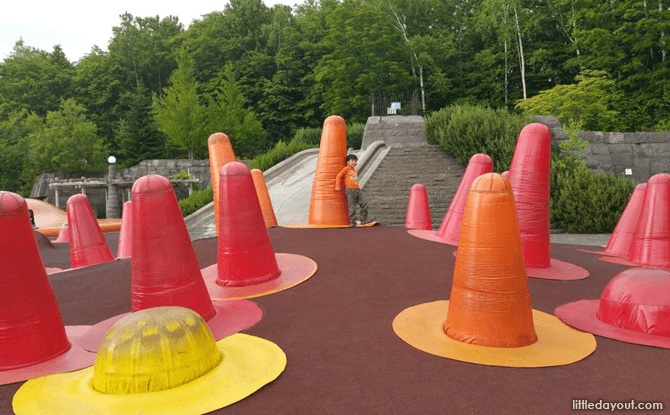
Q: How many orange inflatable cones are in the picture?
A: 4